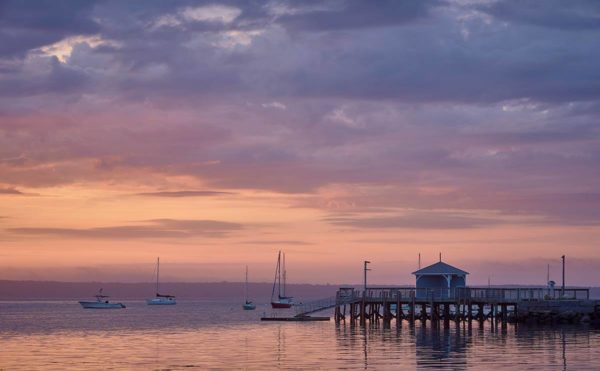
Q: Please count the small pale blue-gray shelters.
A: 1